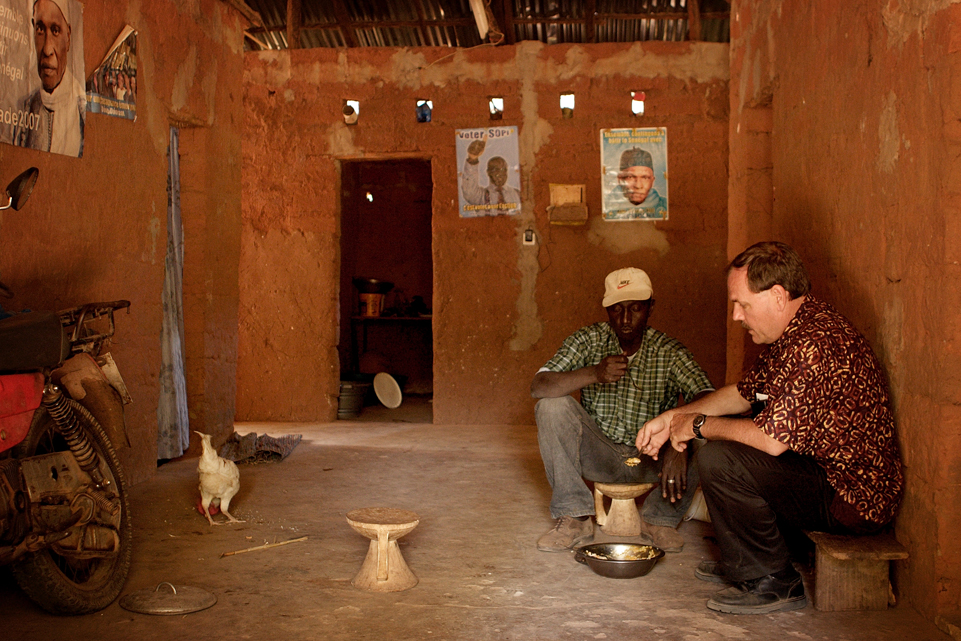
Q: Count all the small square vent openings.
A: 5